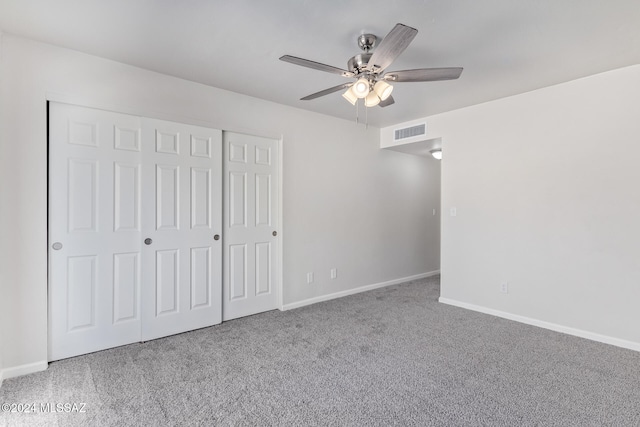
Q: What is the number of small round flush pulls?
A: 4